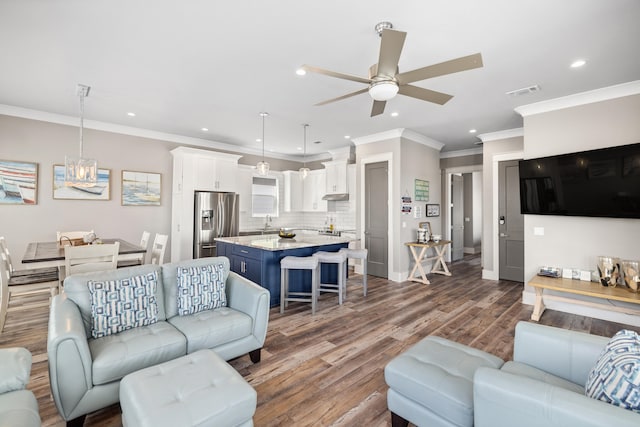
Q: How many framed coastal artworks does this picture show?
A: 3